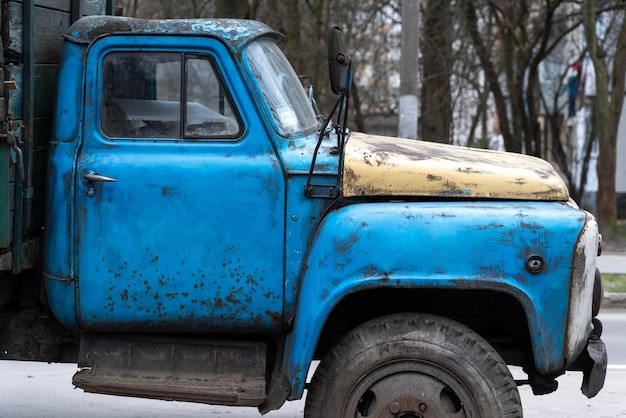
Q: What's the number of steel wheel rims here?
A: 1